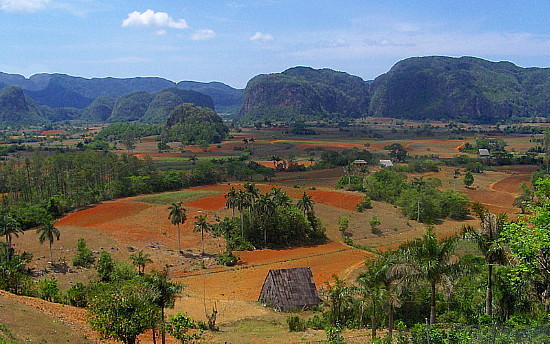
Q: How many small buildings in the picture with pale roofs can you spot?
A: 3